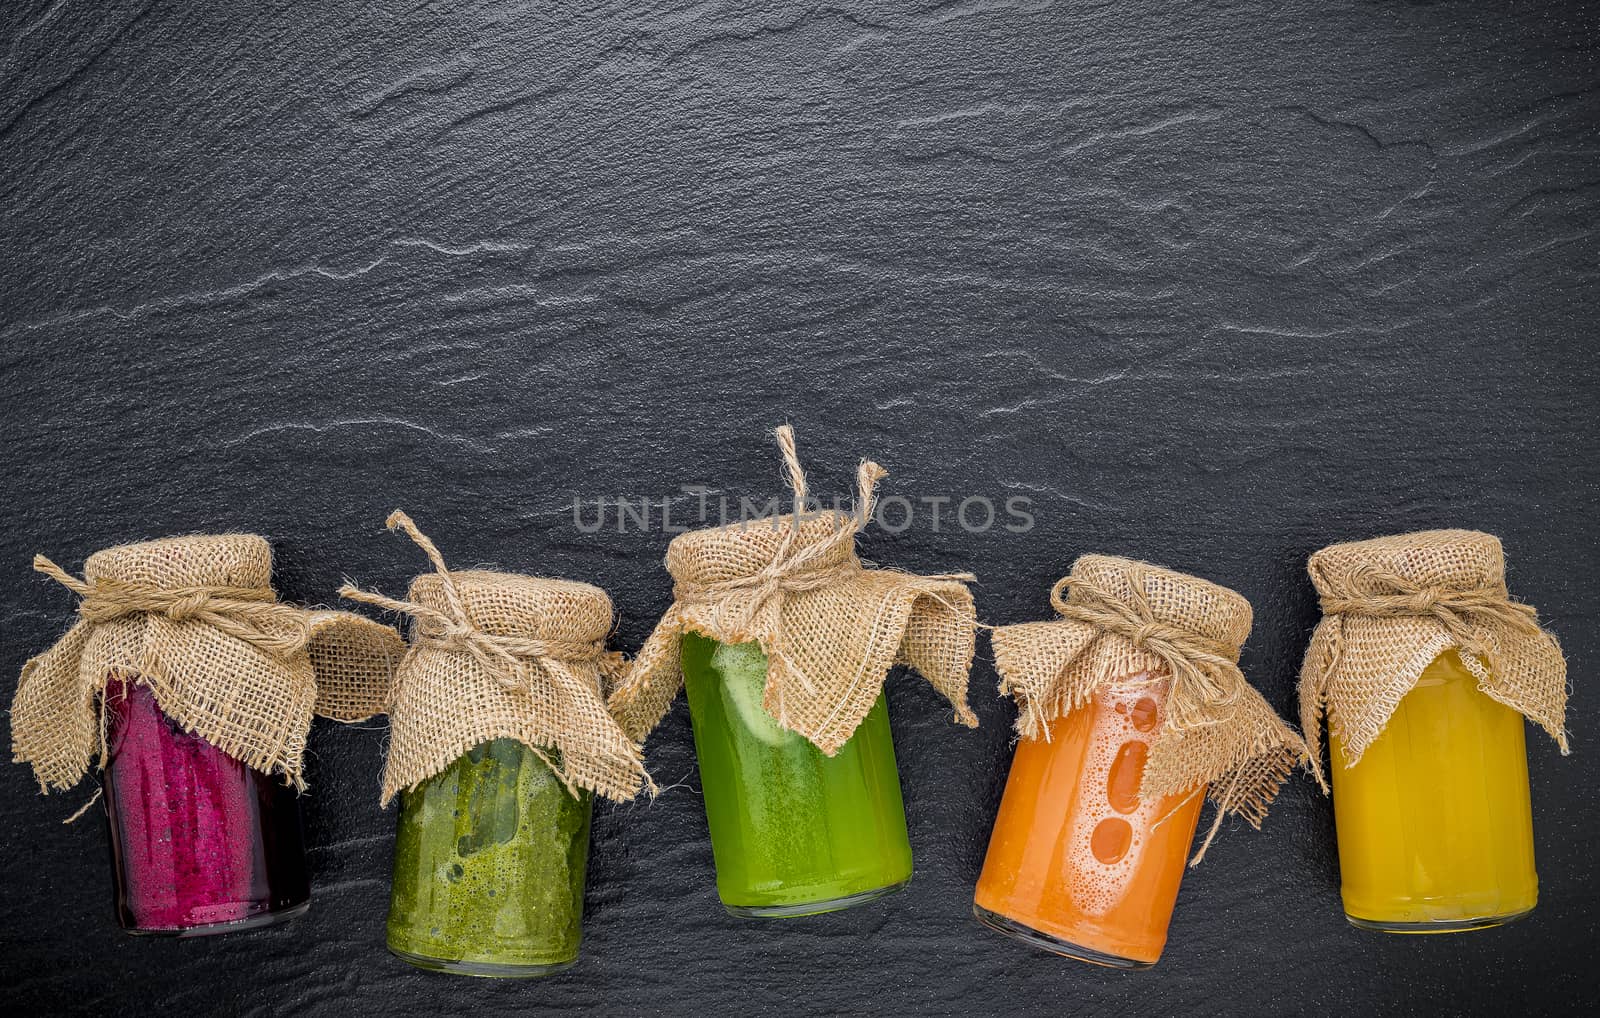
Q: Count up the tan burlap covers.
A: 5